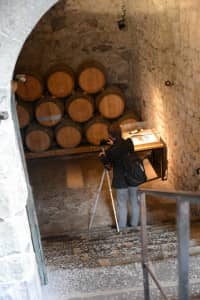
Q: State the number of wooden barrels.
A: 11